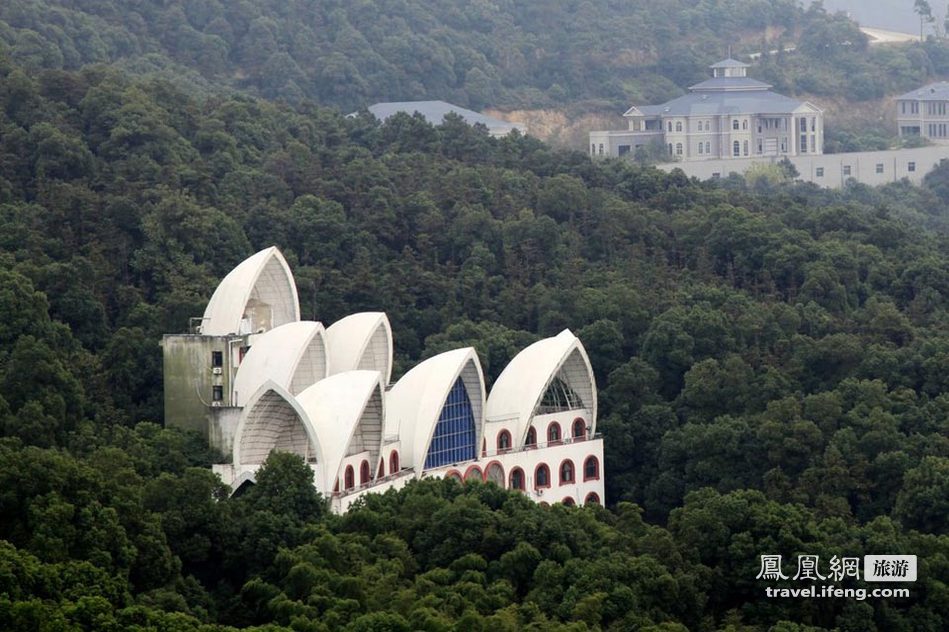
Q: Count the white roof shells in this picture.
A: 7